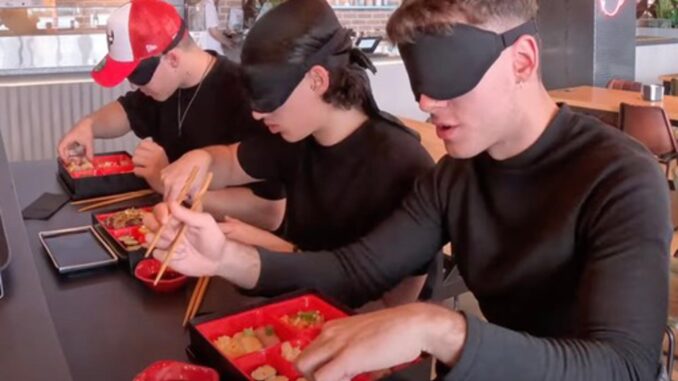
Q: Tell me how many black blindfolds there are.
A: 3